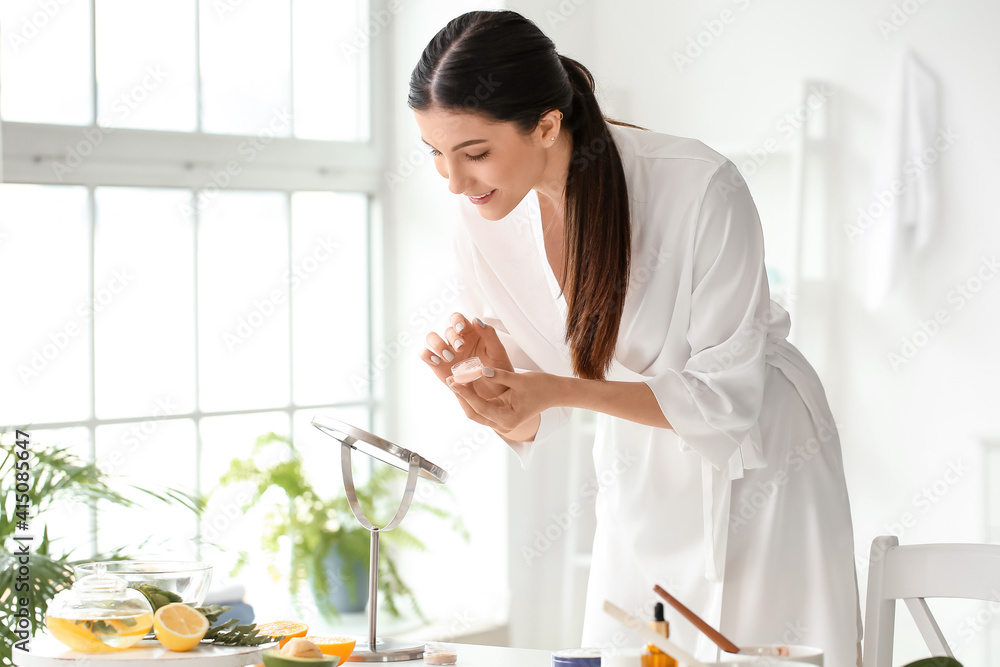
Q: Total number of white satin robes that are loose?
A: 1